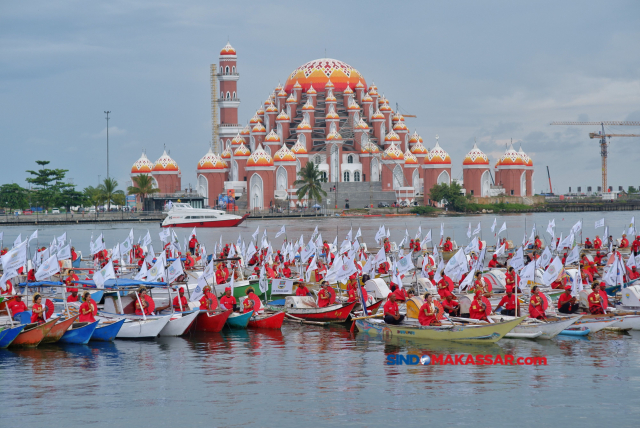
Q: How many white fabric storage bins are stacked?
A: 0